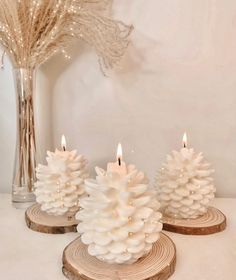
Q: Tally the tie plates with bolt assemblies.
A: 0